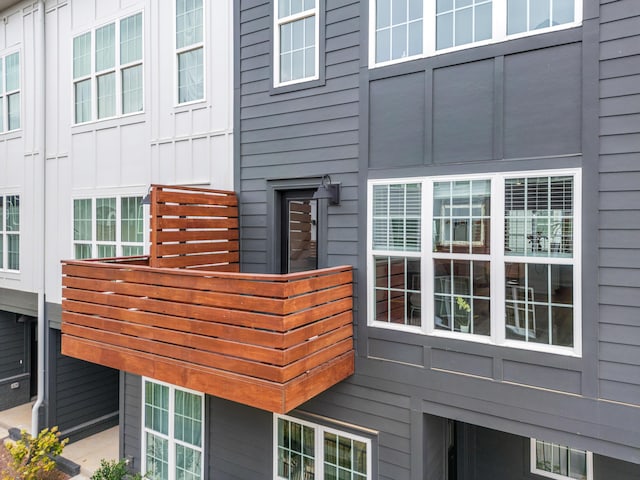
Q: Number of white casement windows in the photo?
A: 11